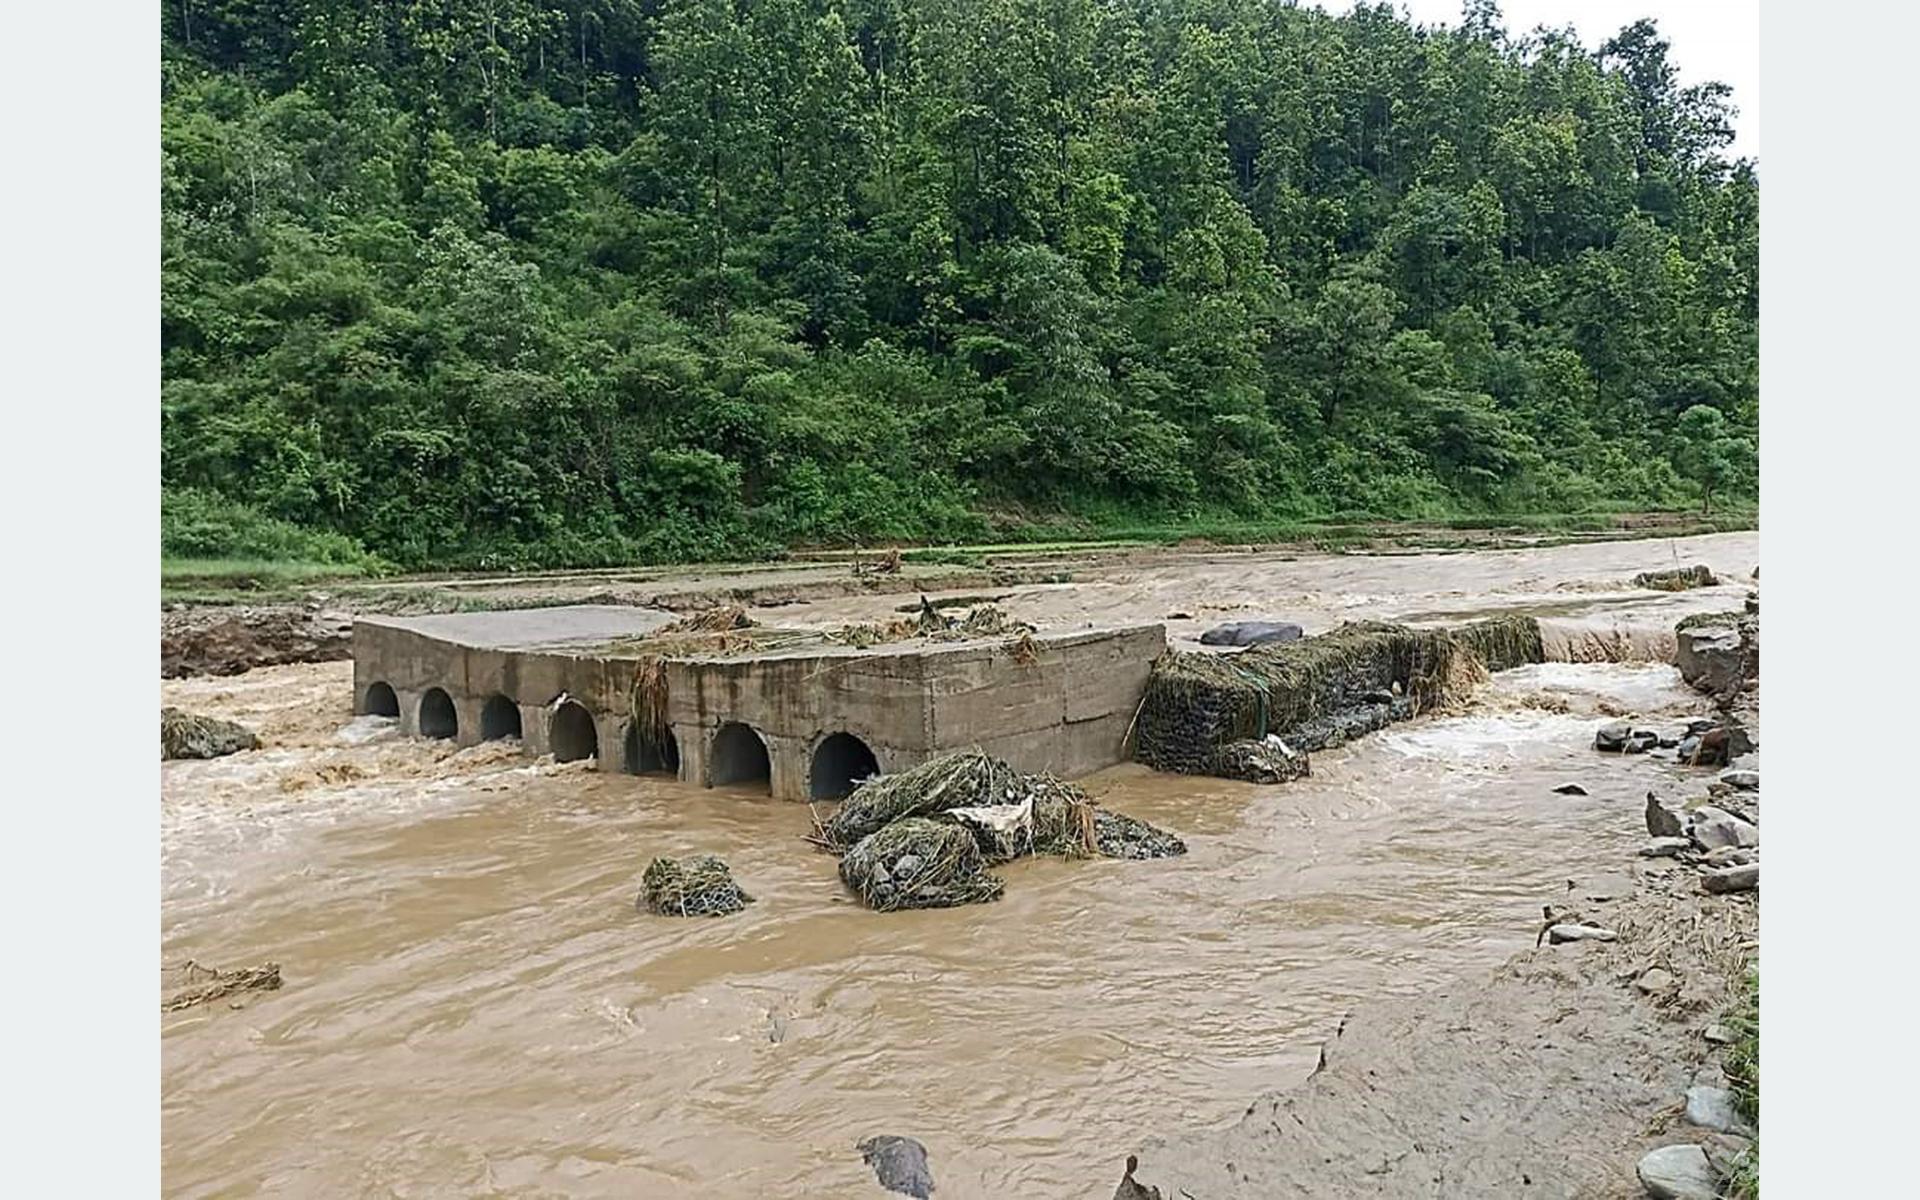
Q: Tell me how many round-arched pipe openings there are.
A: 7